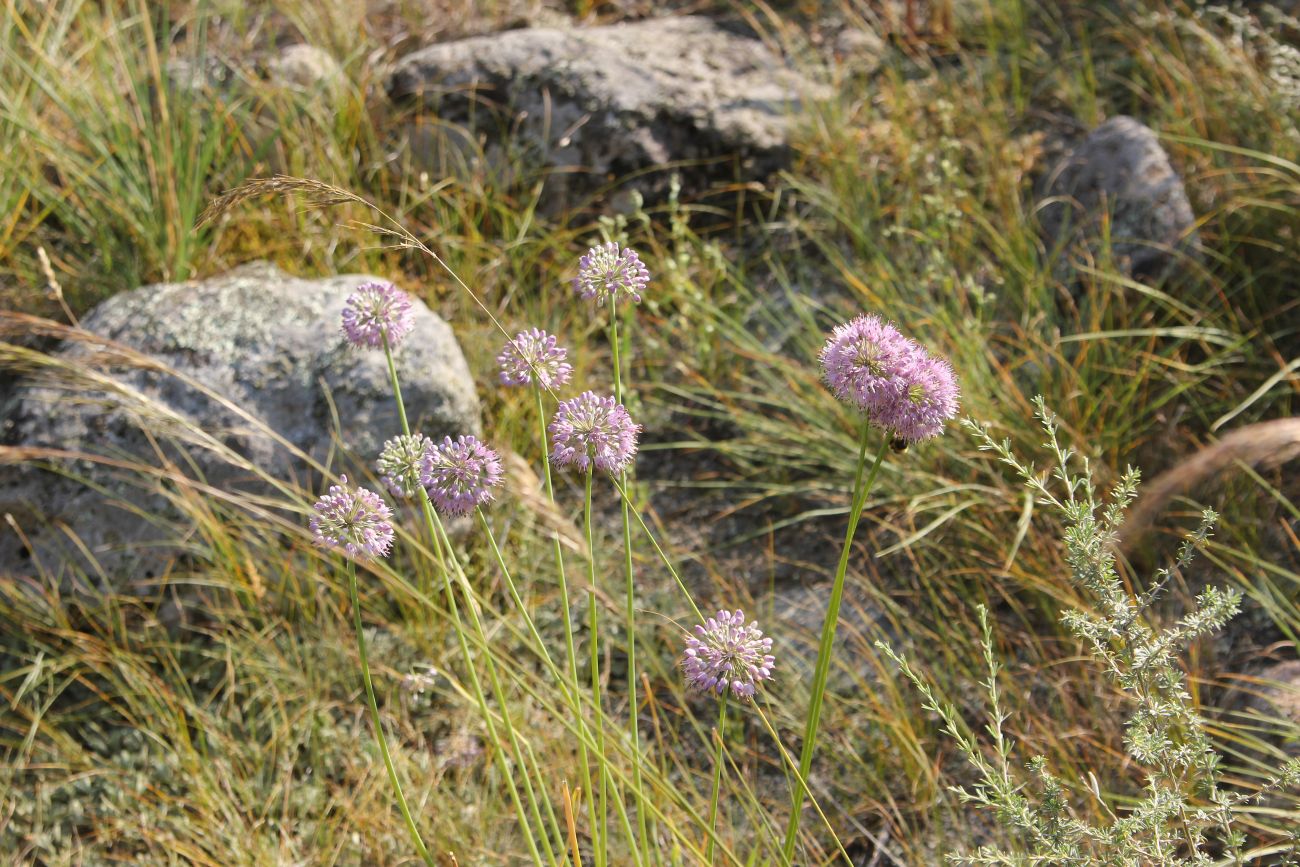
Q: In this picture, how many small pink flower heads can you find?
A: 10